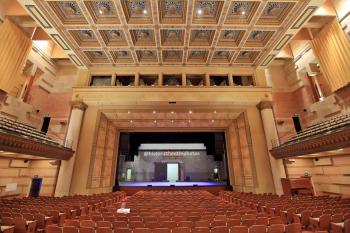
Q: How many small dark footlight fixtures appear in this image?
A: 3